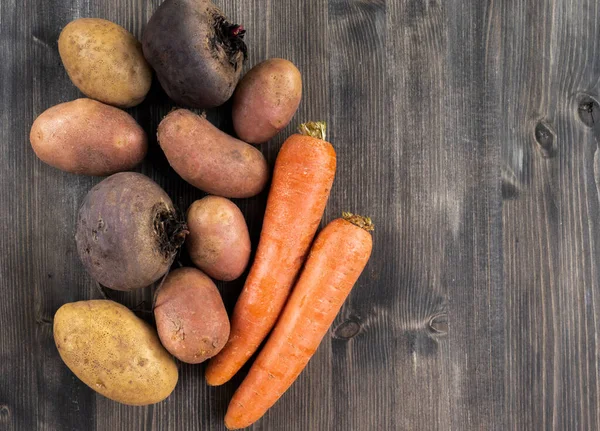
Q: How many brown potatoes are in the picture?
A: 2